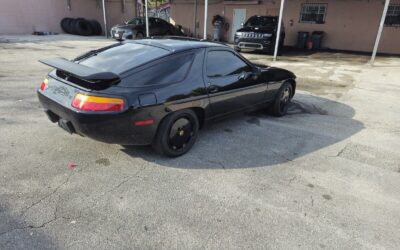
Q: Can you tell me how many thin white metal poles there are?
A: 5